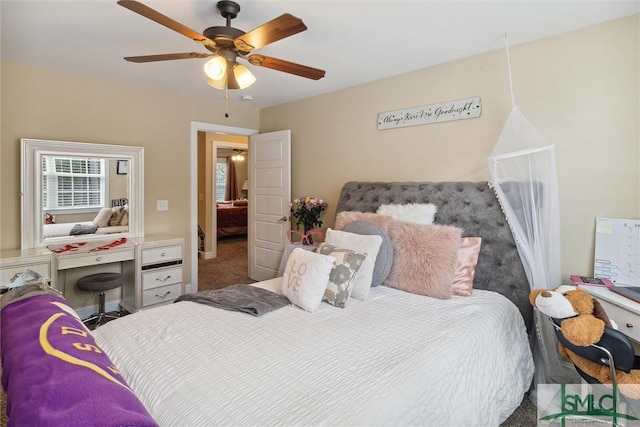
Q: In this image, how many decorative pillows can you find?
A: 8